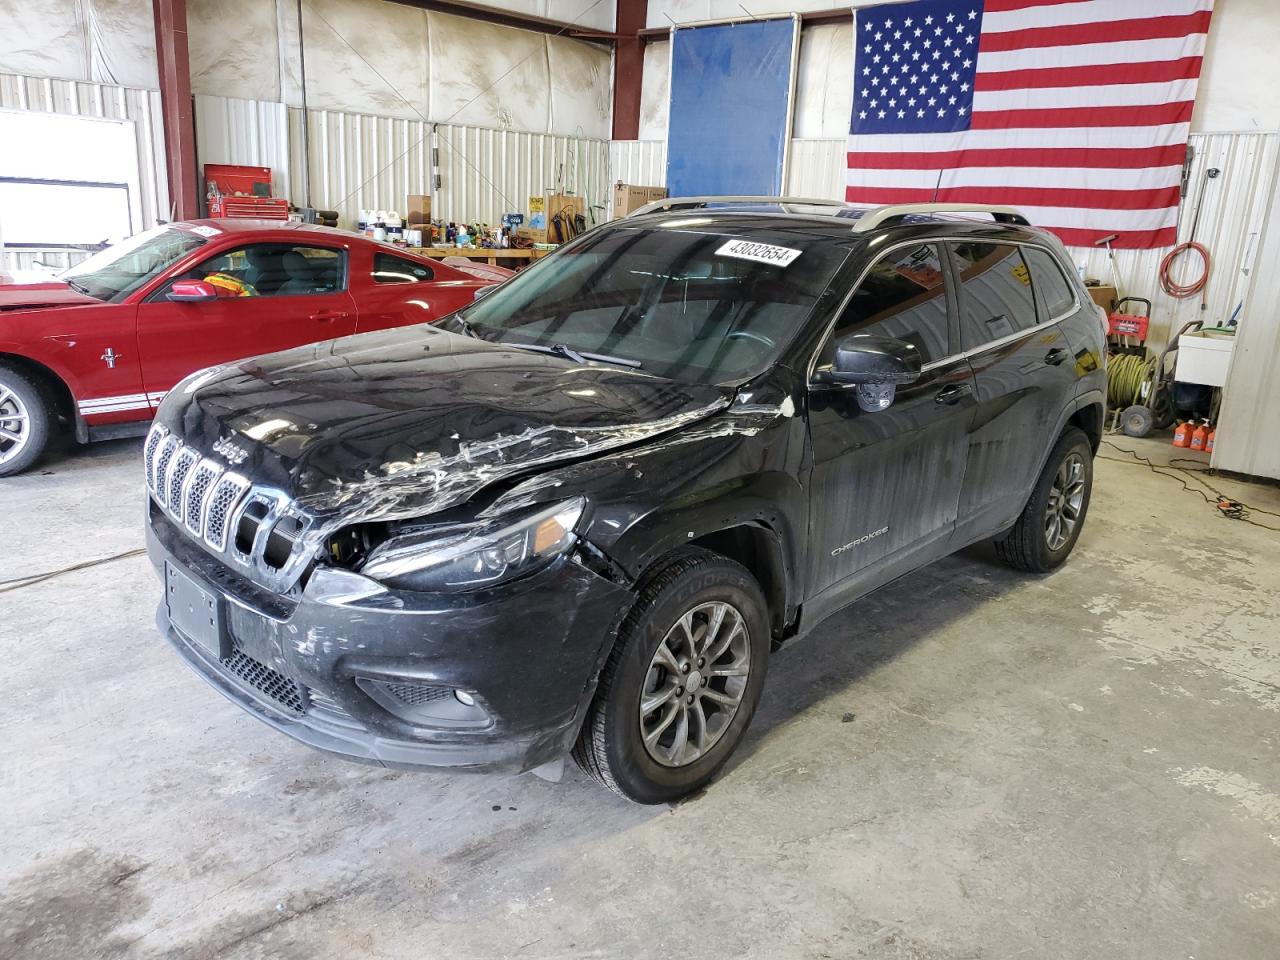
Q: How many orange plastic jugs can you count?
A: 3